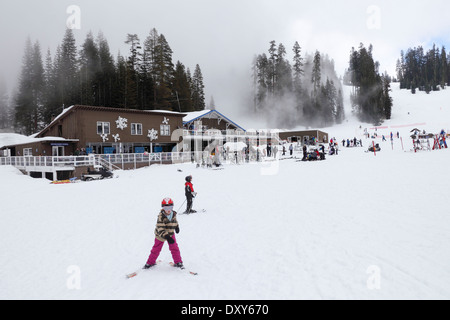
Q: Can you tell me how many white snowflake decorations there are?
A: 5